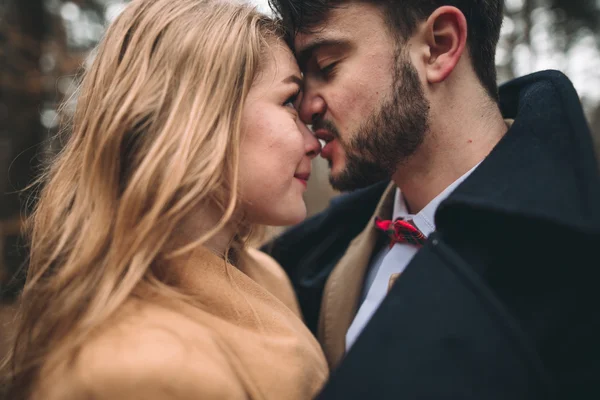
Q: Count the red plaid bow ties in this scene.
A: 1